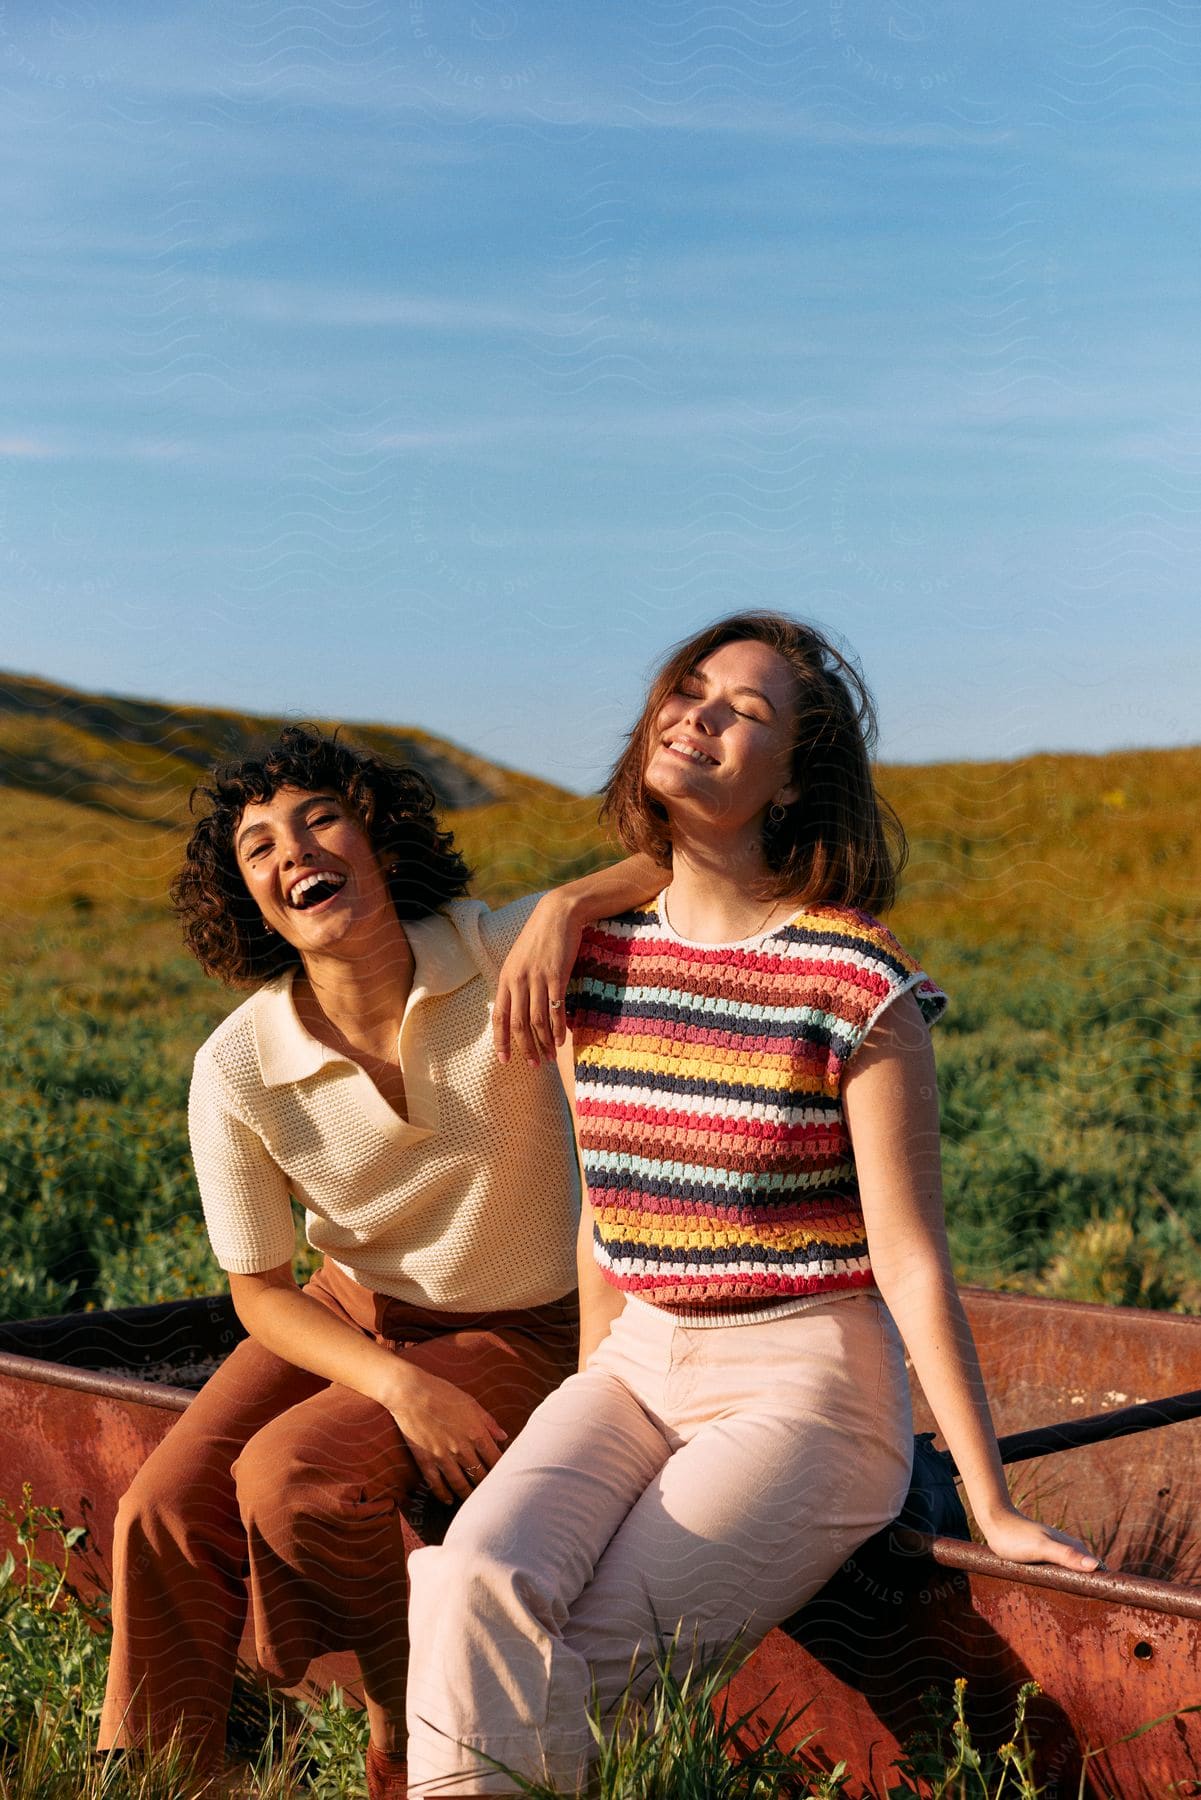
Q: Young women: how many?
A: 2